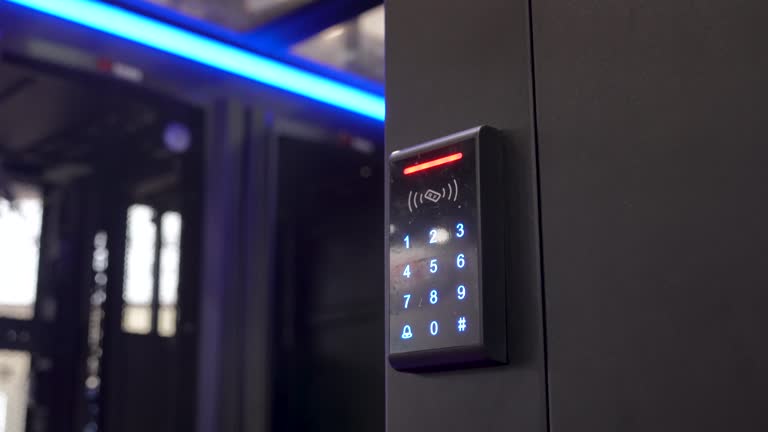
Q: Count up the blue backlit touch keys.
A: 12